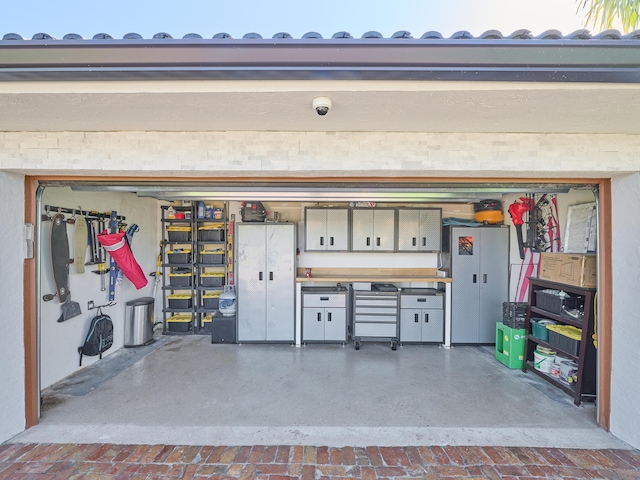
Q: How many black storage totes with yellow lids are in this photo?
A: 11